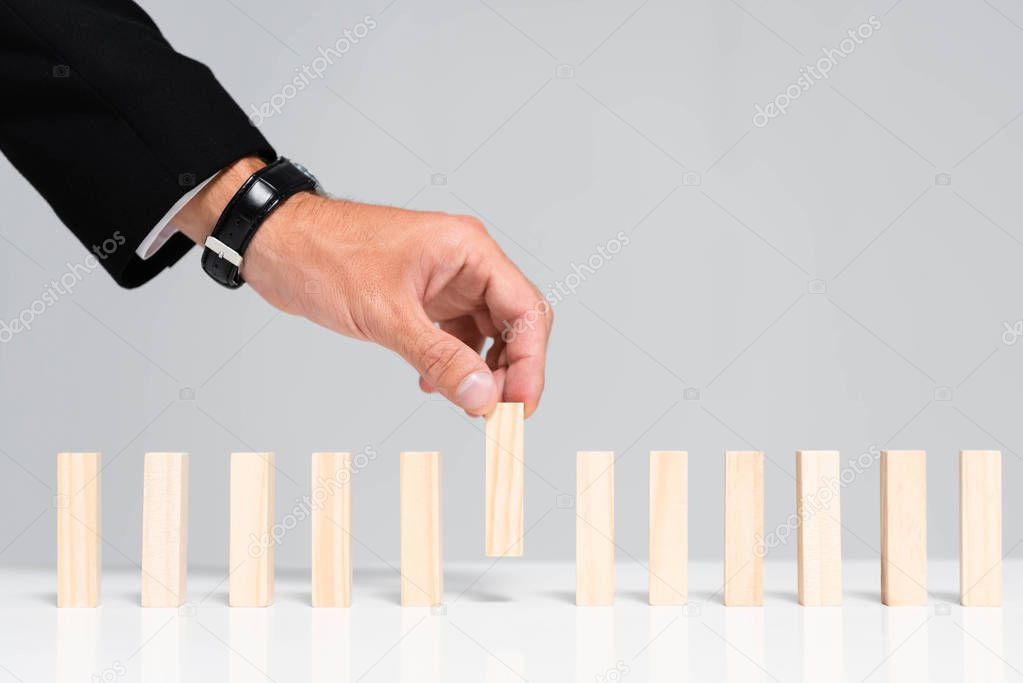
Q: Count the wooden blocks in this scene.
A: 12